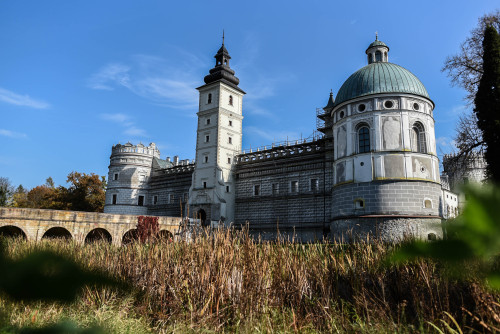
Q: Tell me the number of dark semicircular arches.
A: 5